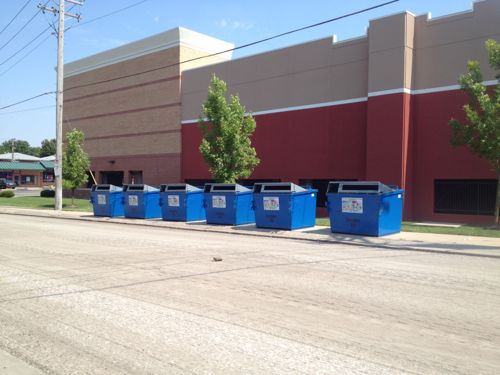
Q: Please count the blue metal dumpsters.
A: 6